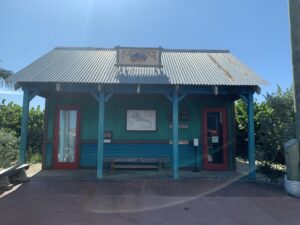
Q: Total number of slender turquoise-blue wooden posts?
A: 4